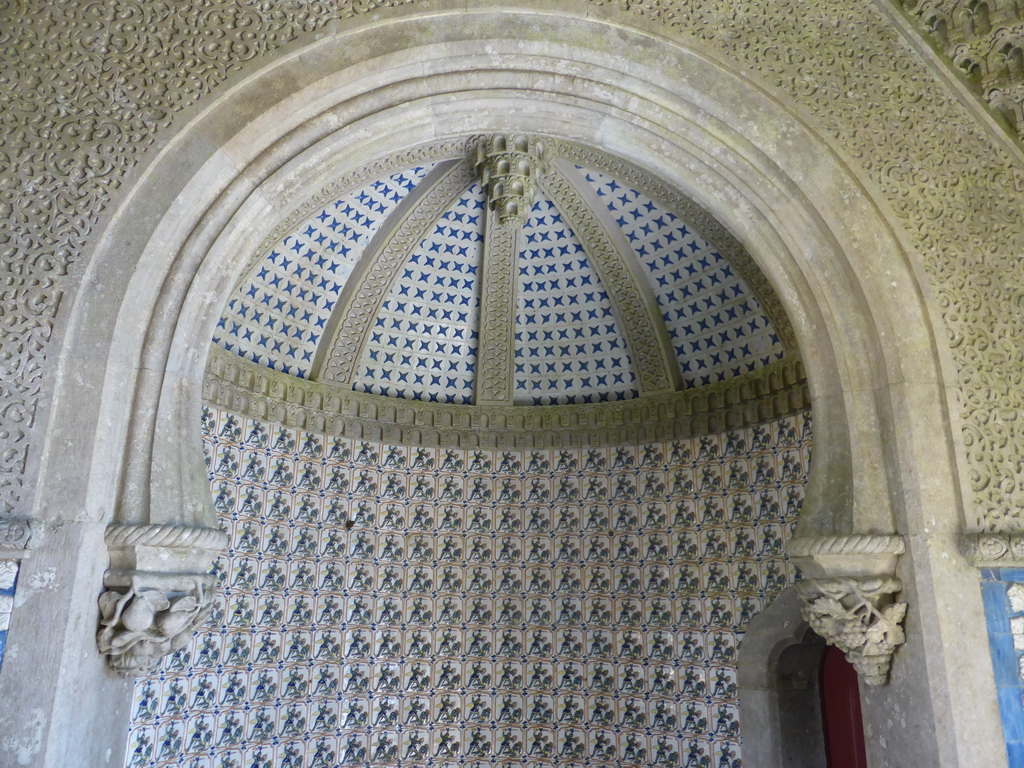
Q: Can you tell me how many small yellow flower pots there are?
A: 0